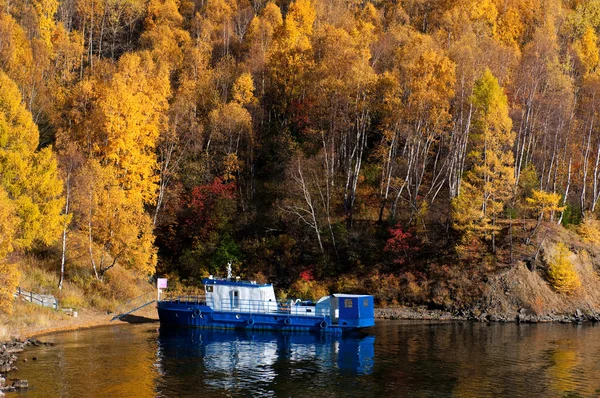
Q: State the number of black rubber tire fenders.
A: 4